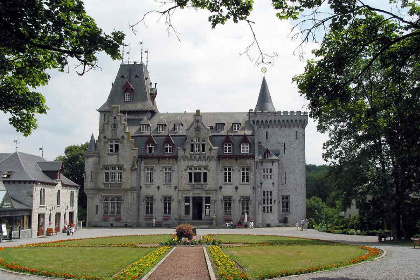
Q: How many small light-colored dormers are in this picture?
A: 5